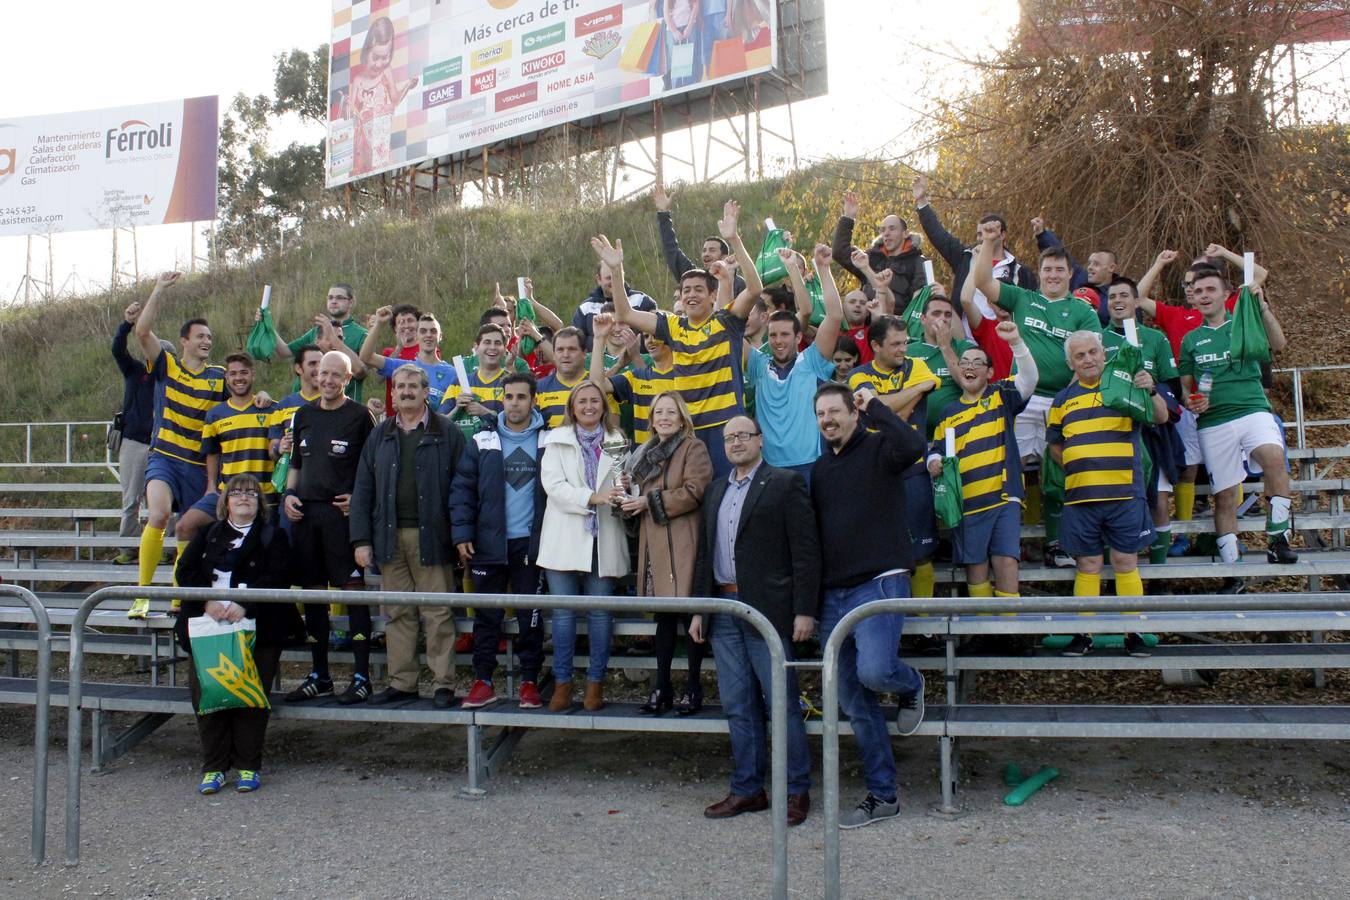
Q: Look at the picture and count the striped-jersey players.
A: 10